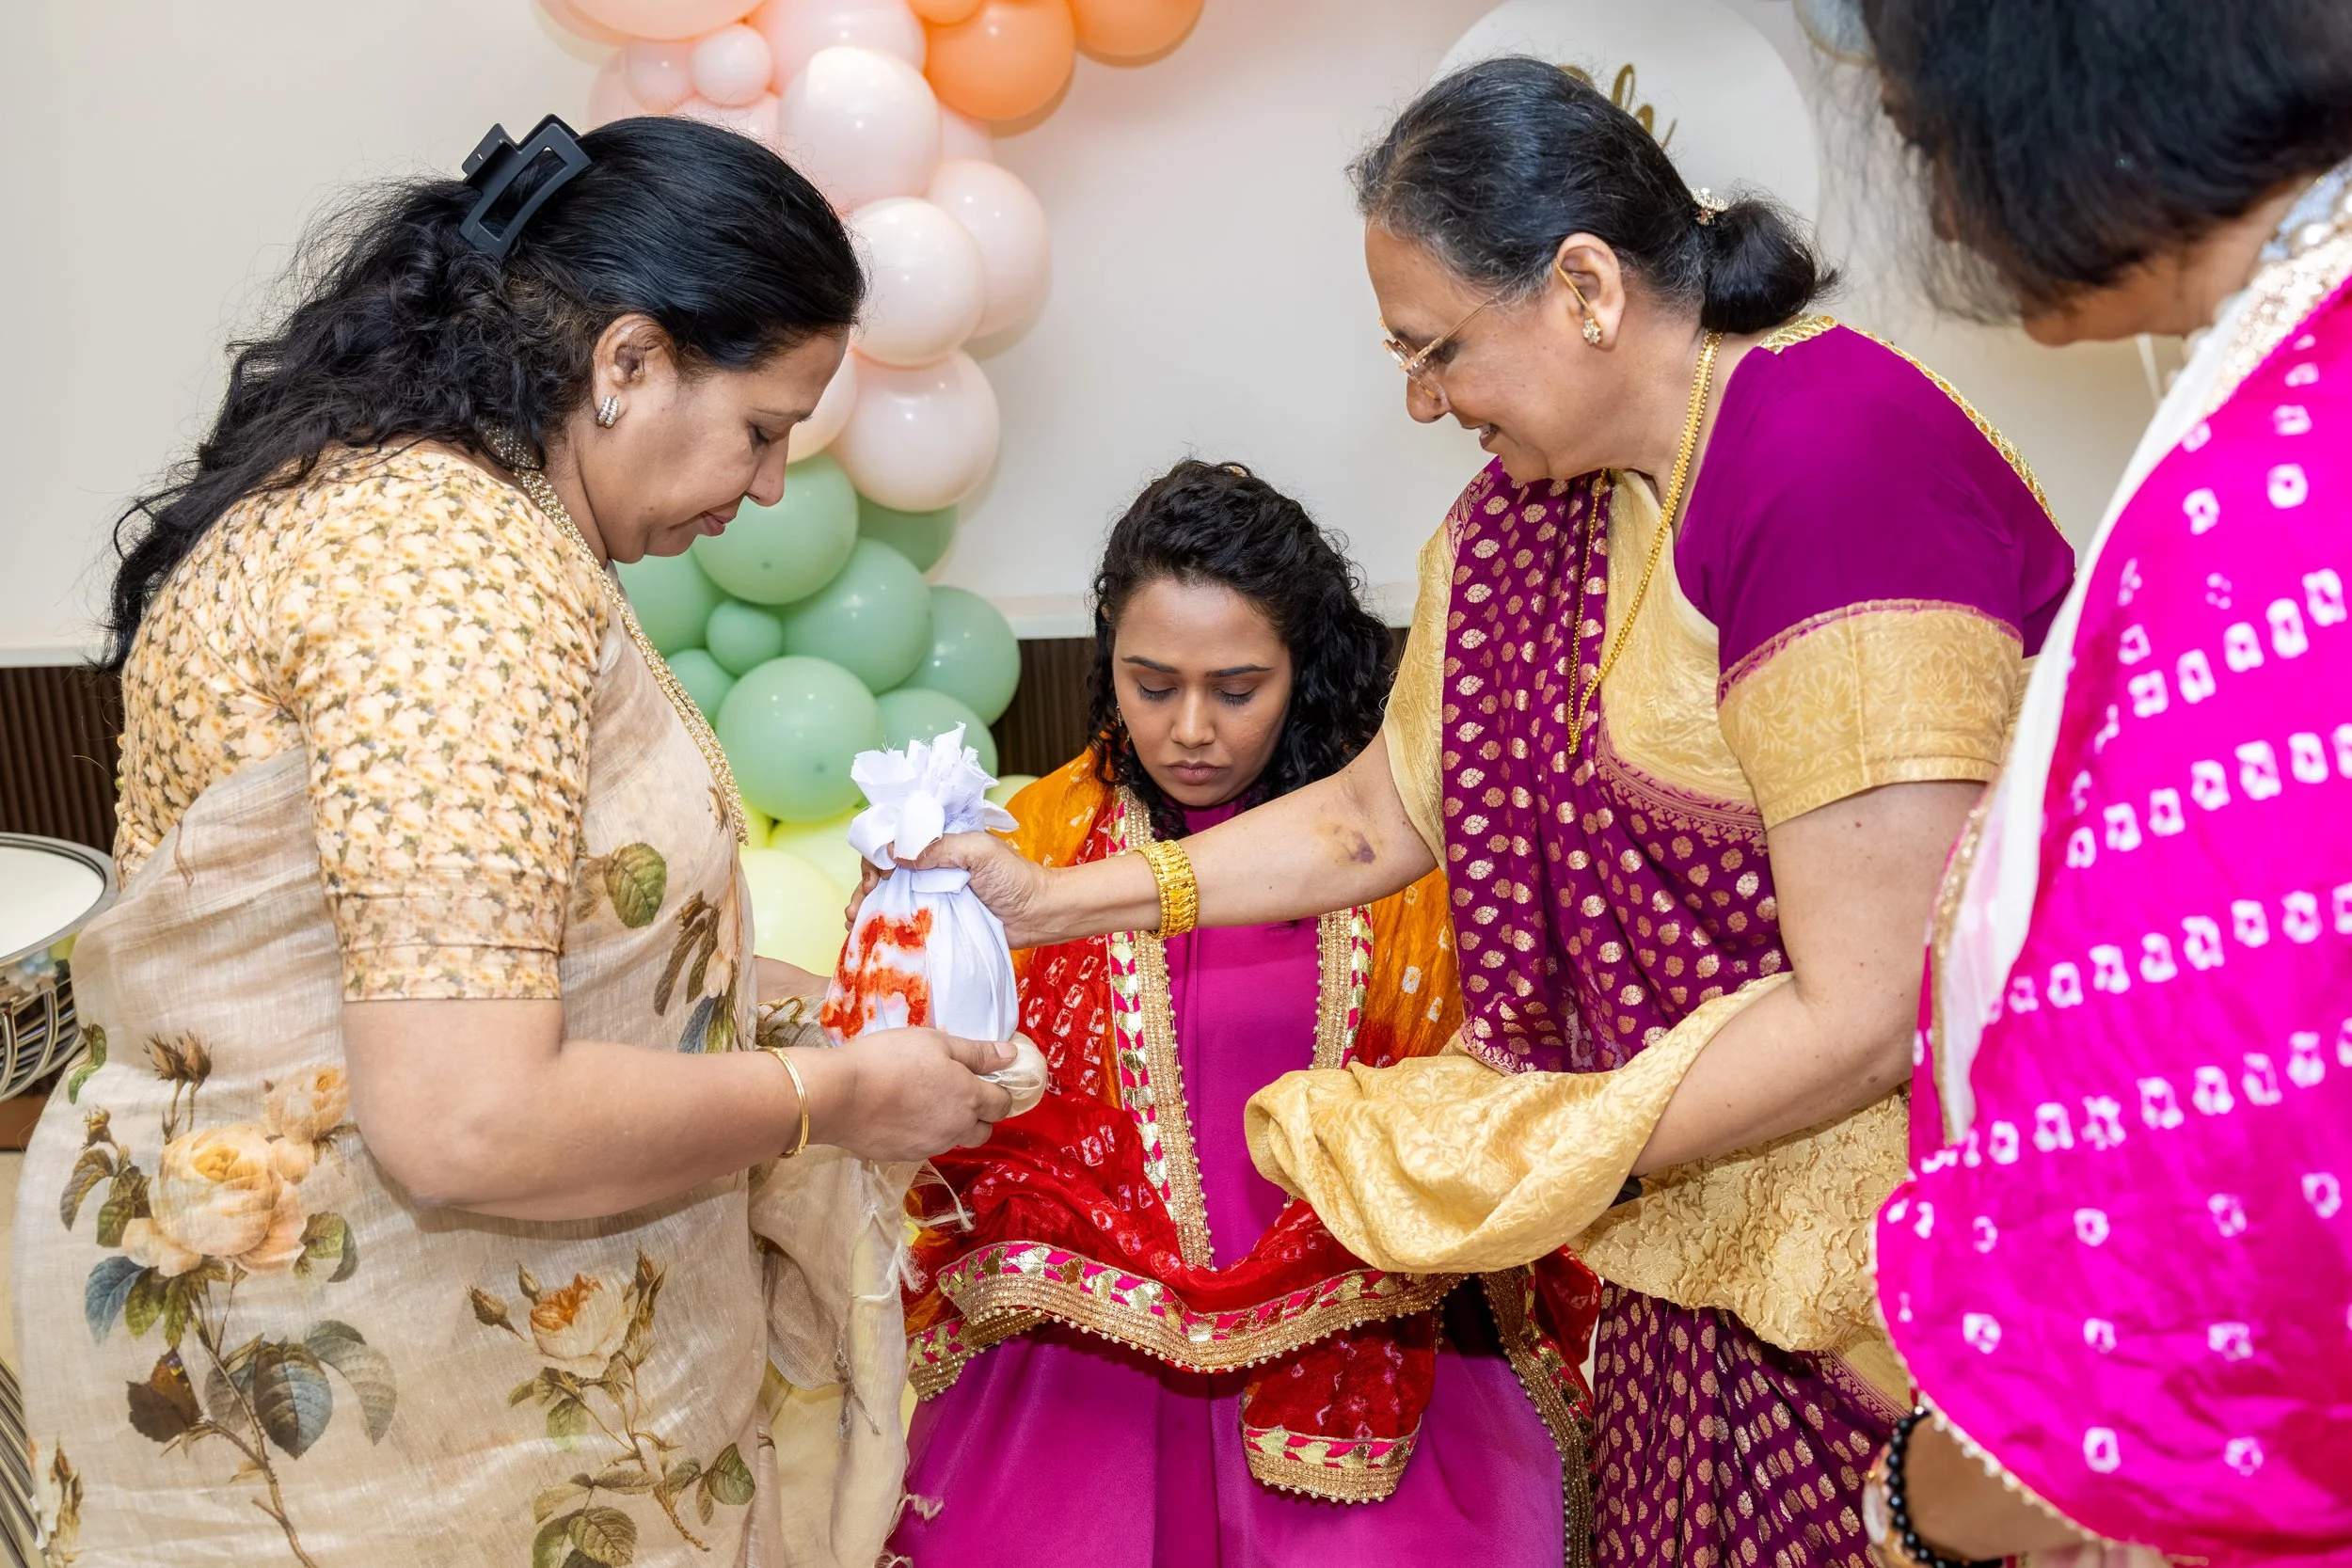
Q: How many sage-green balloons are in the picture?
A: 9